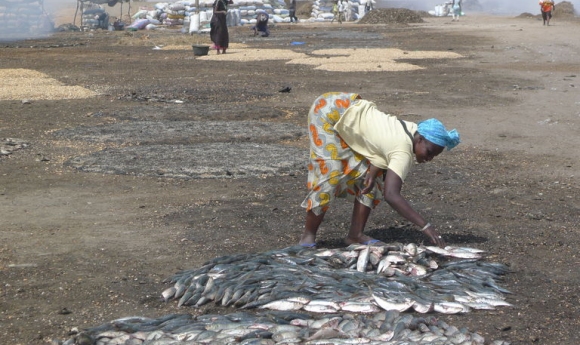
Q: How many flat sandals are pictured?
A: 2